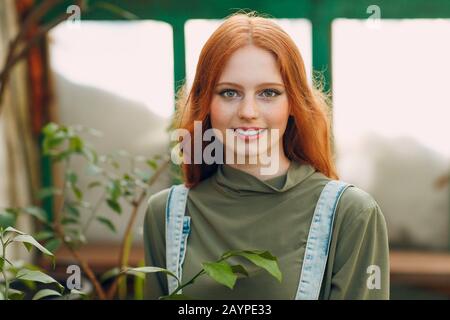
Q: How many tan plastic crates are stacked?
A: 0